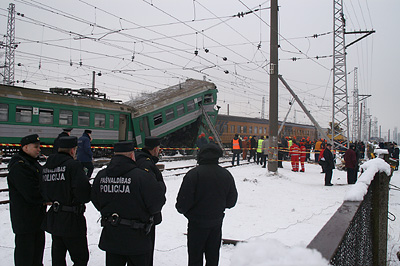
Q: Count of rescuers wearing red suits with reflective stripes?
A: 2